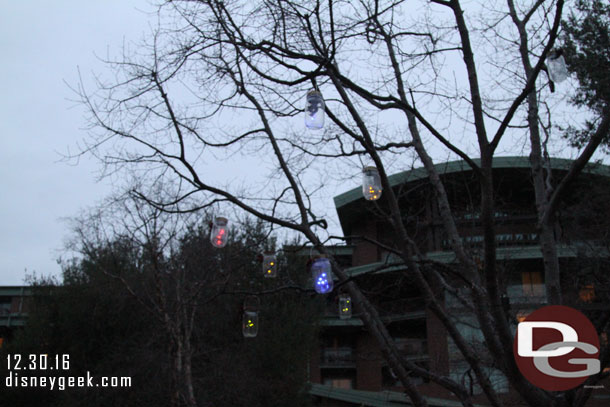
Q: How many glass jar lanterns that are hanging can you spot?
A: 8